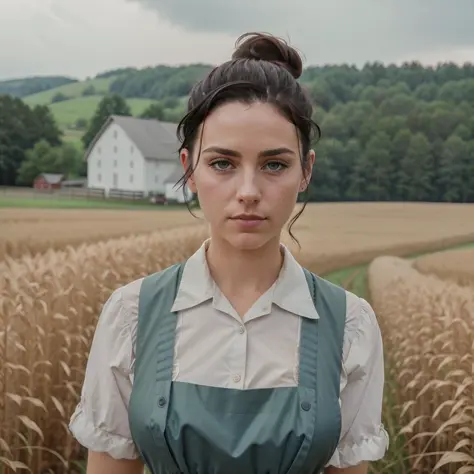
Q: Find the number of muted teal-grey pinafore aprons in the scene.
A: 1